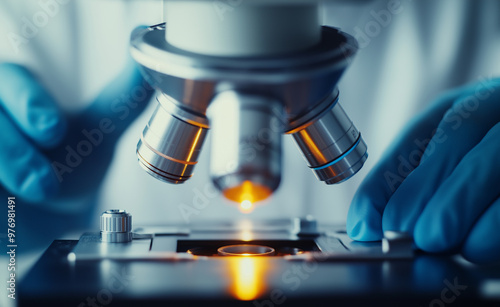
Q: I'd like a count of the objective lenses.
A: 3